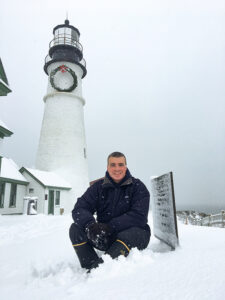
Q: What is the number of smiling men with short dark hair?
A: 1